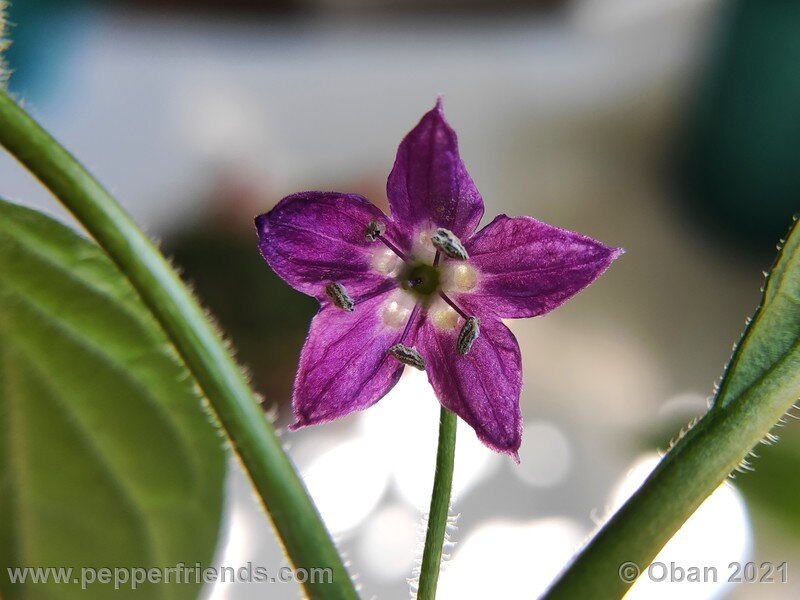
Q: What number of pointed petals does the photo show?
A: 5